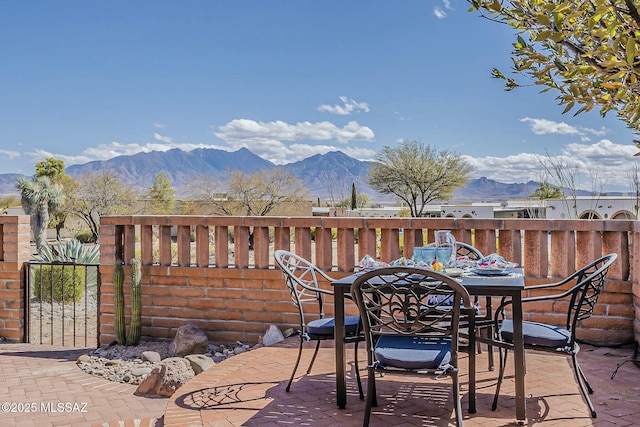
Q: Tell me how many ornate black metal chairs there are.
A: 4